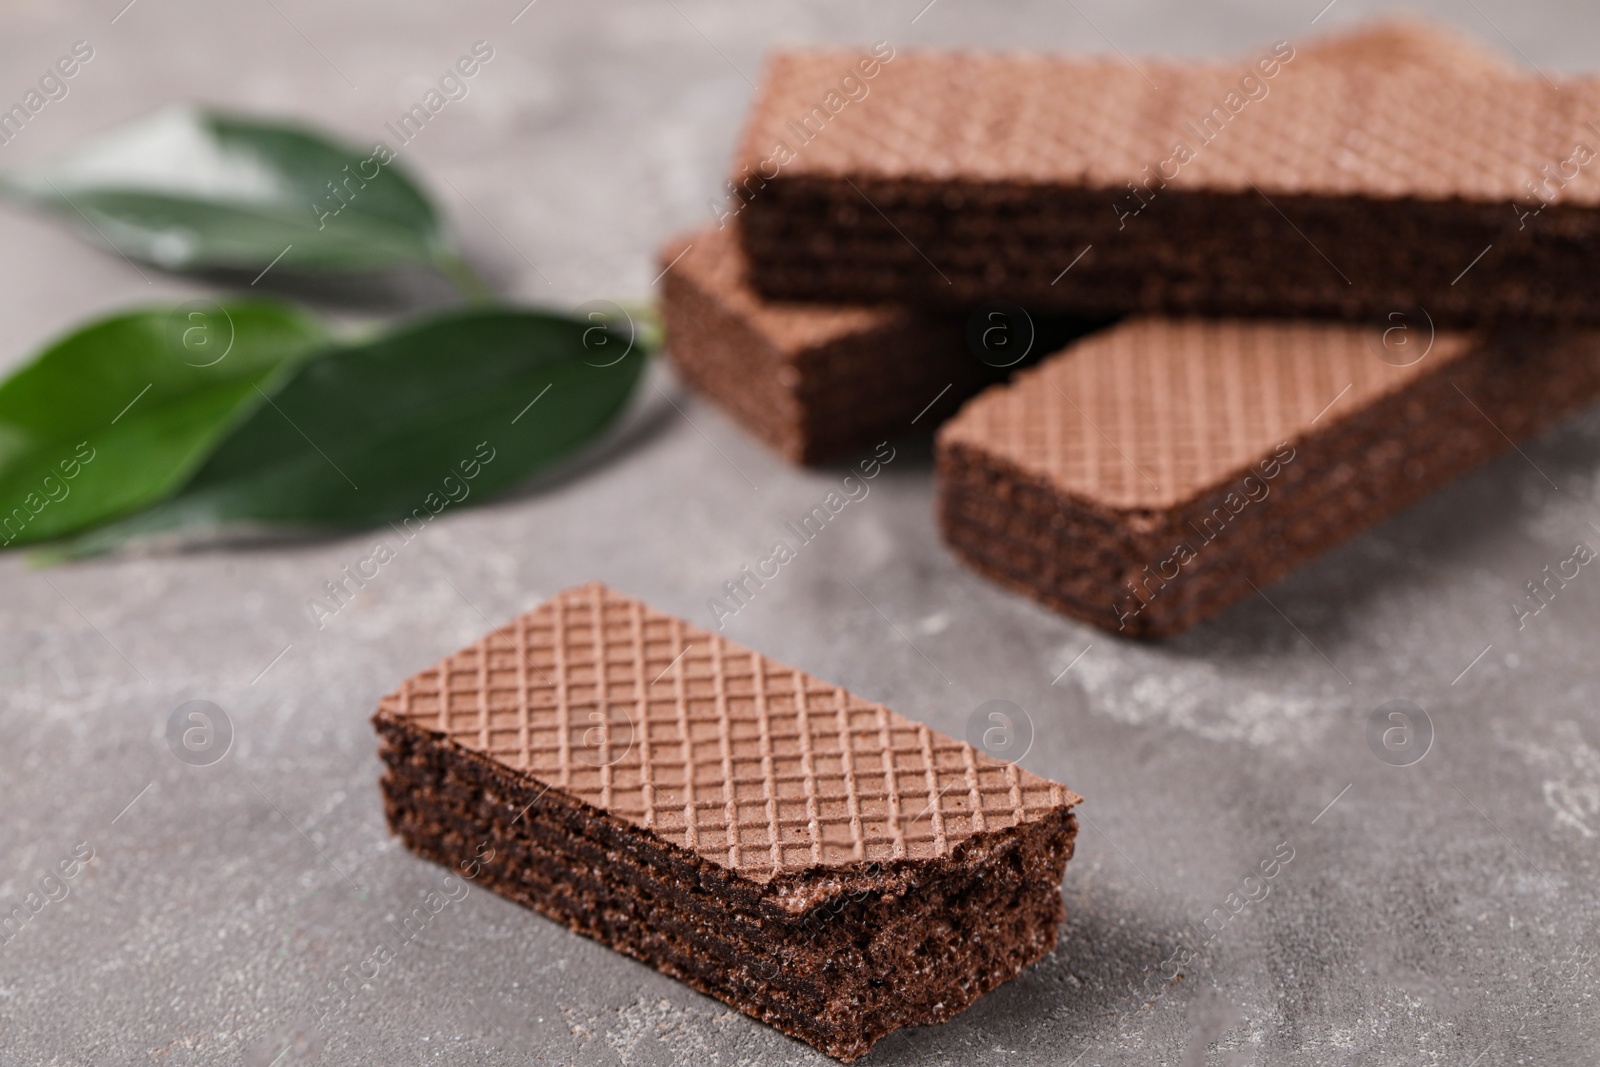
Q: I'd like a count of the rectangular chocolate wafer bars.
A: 4